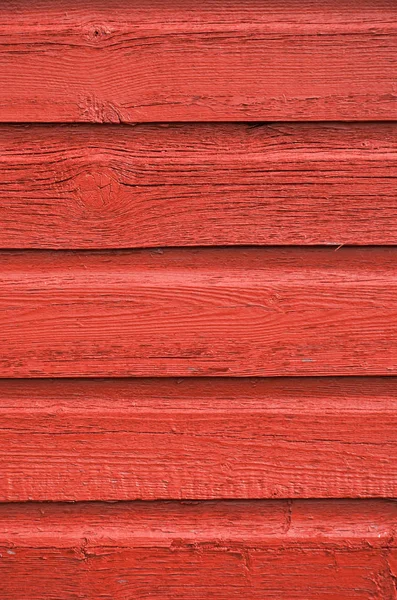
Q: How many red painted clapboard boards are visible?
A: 5